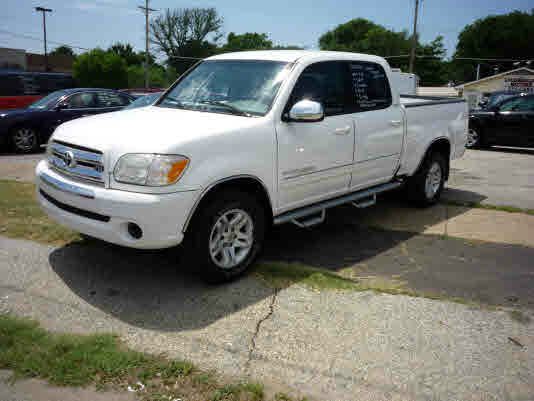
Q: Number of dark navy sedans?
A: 1